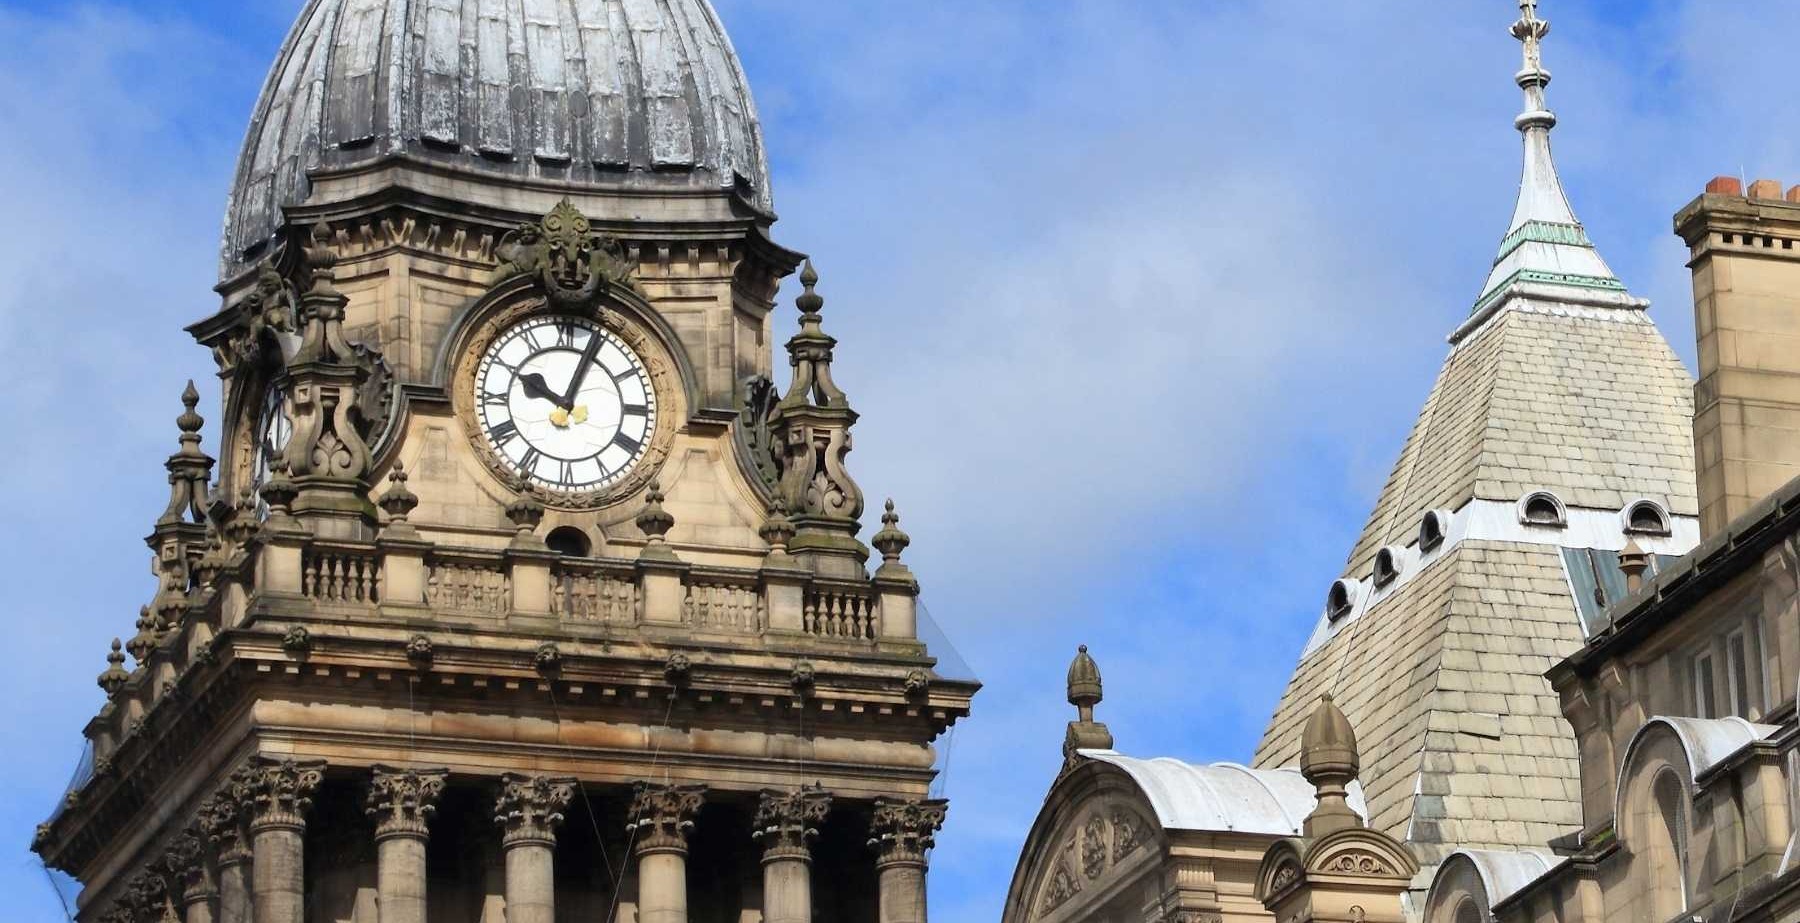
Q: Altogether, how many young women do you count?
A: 0